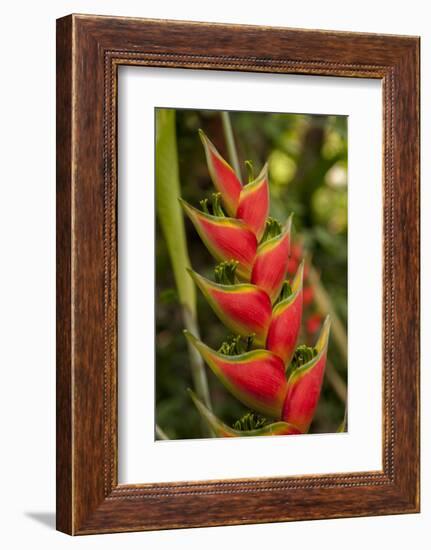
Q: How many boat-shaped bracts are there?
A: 9